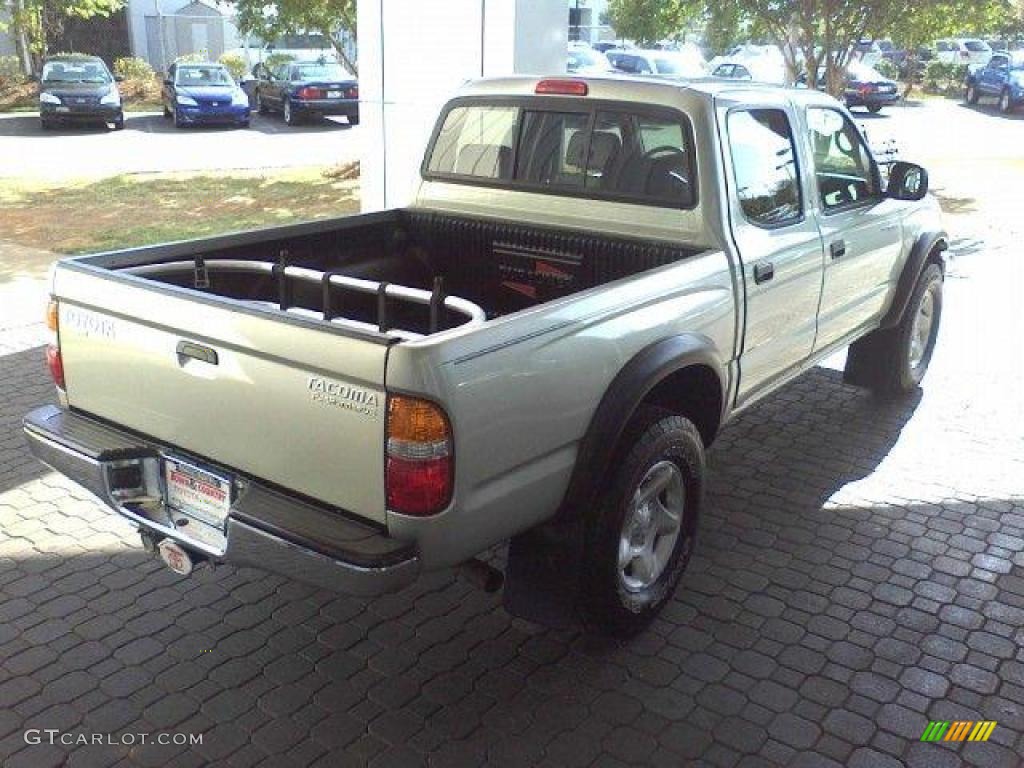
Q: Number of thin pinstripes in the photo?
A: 2